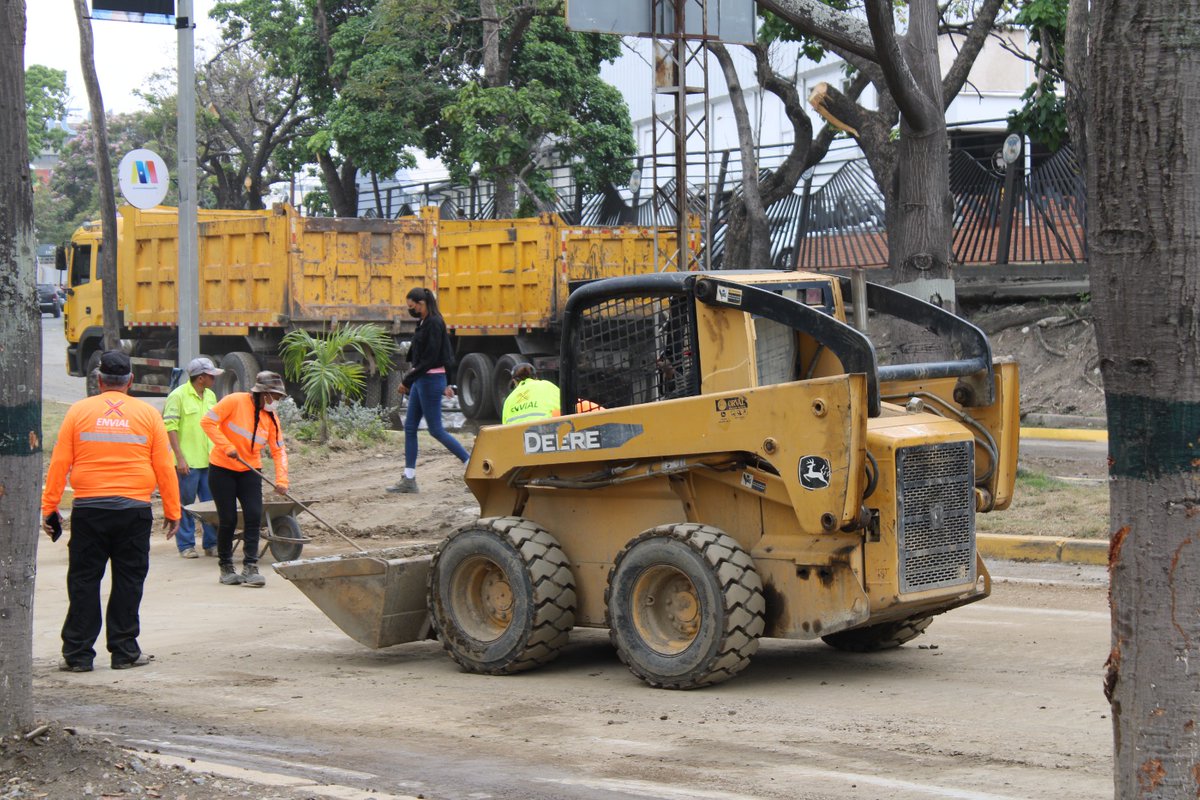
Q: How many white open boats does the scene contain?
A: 0